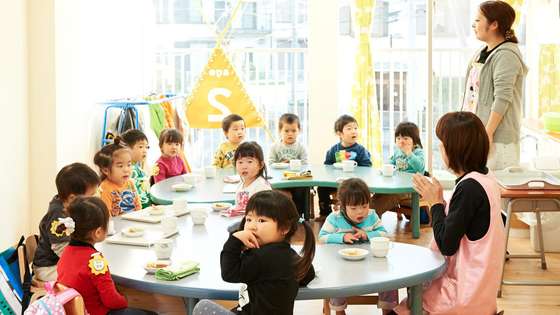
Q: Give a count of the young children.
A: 12